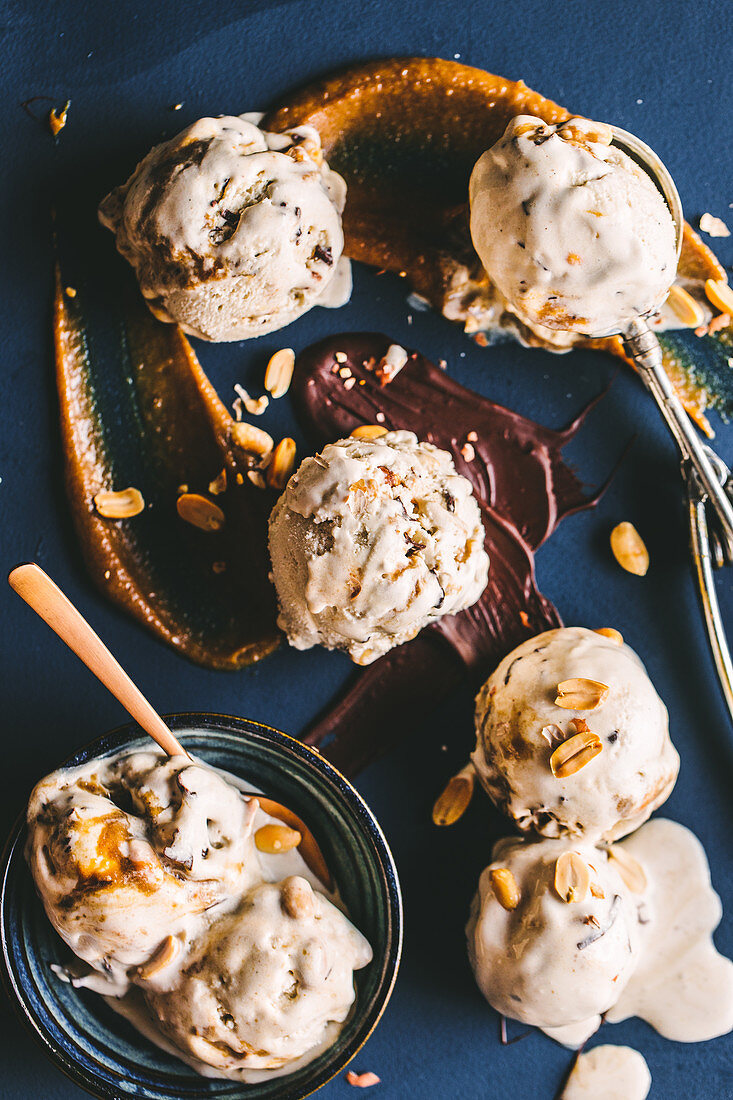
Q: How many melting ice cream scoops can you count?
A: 7